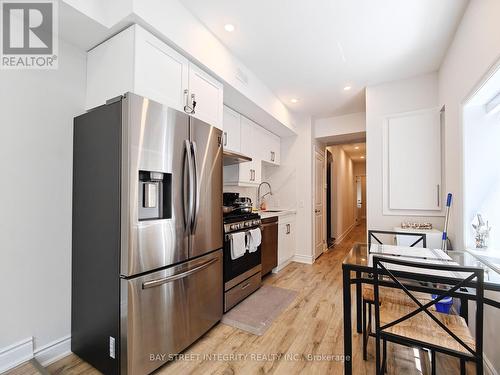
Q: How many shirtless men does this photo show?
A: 0